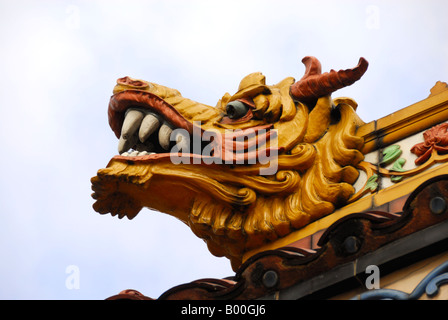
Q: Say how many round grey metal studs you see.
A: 3